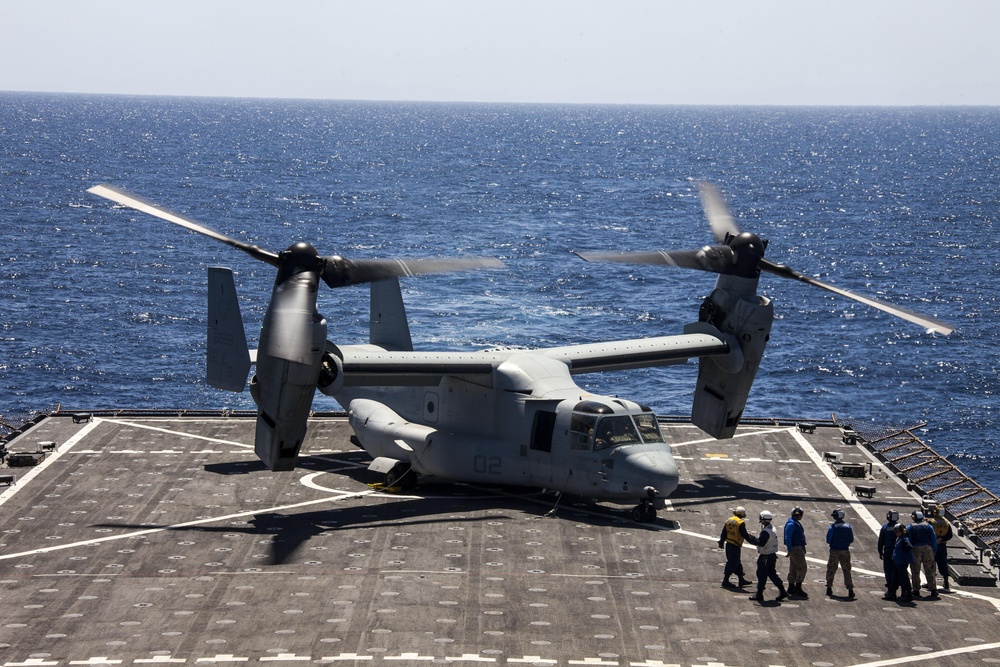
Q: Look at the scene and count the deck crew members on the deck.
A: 8